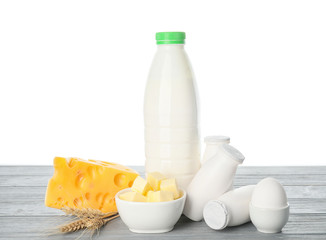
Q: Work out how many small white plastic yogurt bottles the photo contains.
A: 3